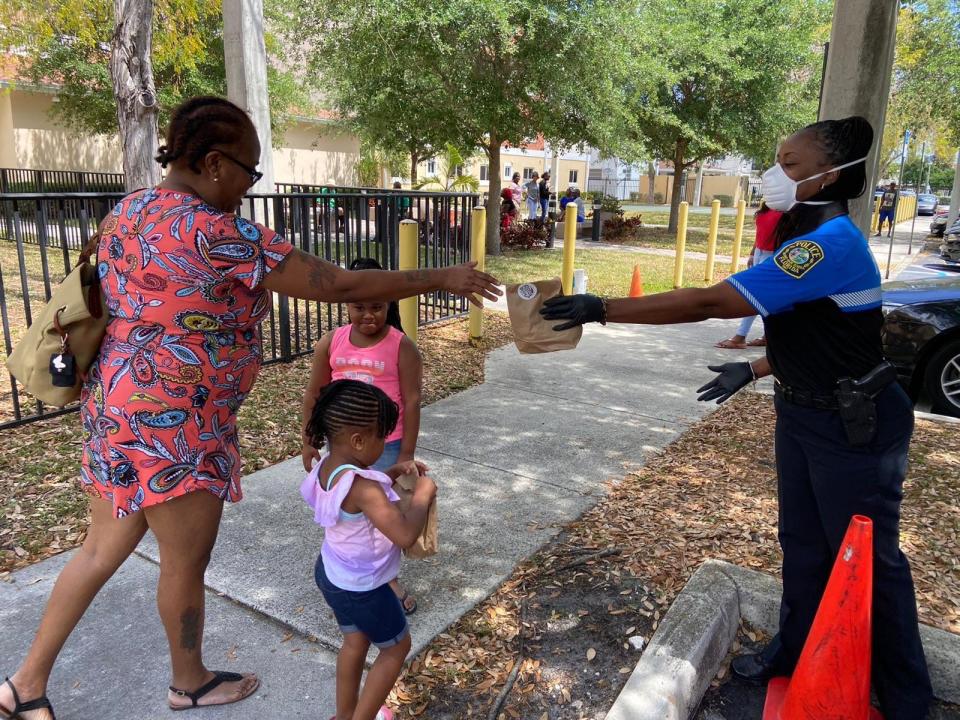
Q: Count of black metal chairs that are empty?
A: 0